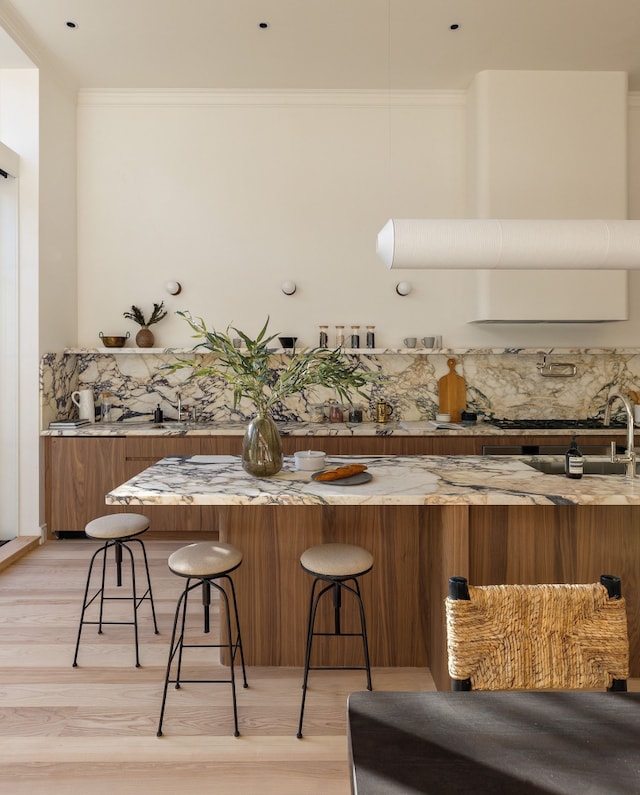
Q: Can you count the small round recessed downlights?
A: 3